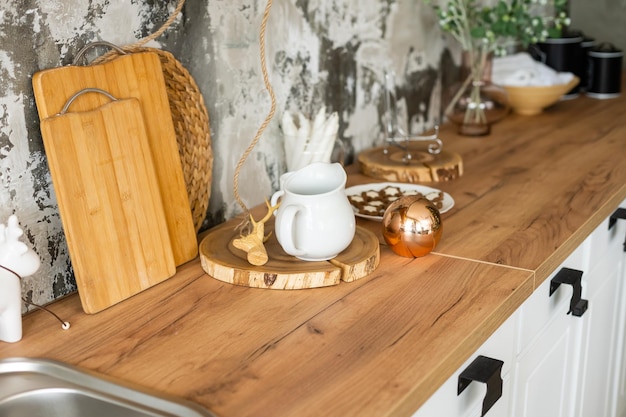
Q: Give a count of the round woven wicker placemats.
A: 1